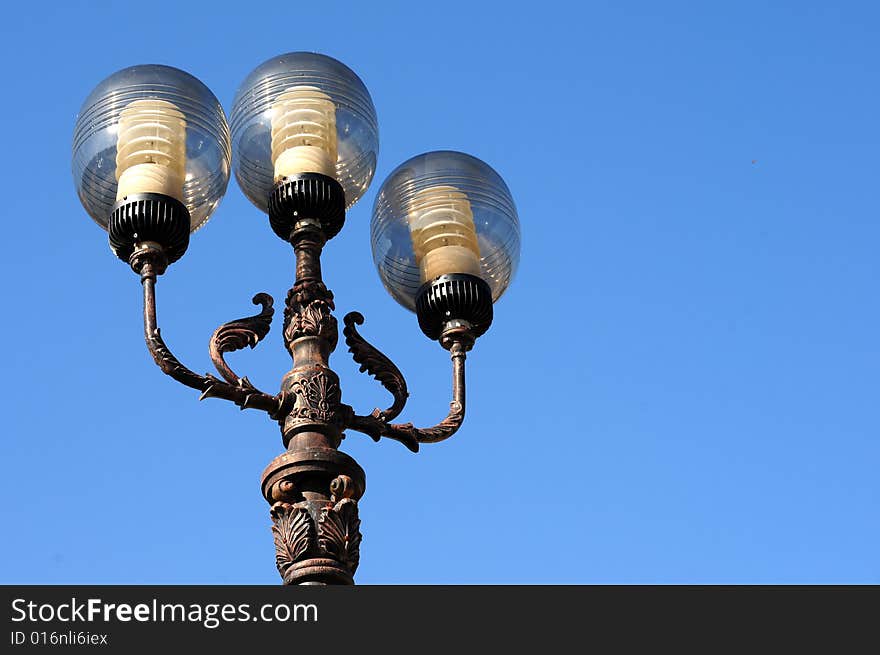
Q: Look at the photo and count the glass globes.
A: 3